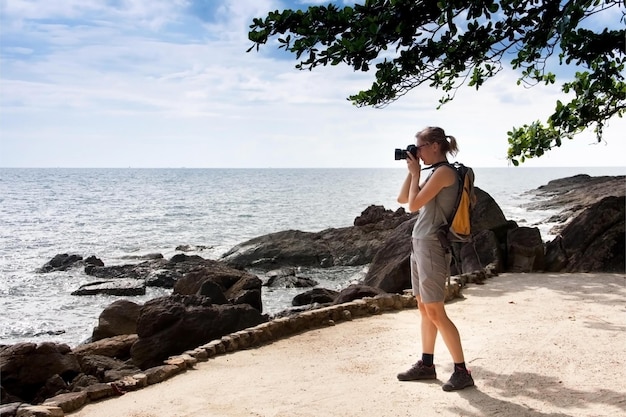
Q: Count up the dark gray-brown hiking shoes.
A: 2